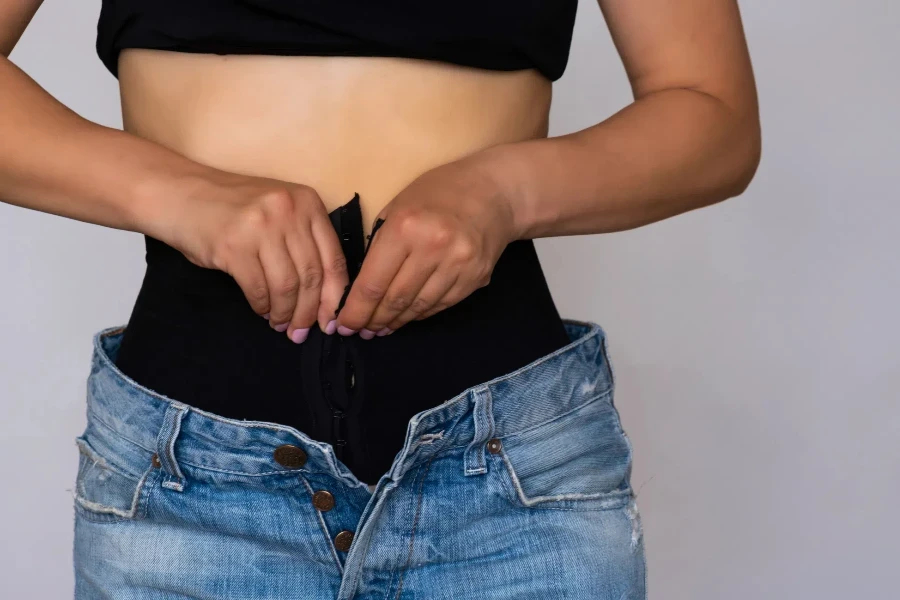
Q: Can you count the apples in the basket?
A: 0